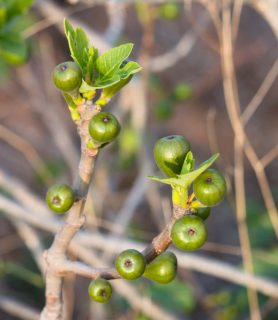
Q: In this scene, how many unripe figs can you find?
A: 10